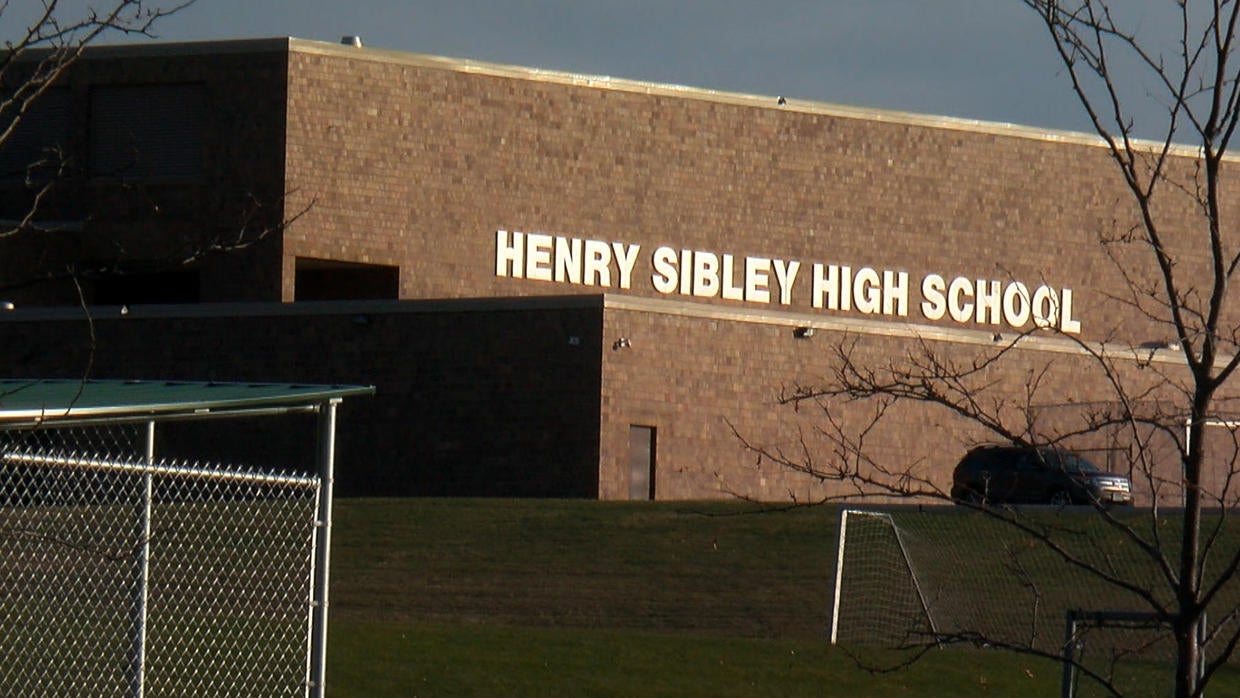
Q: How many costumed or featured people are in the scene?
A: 0